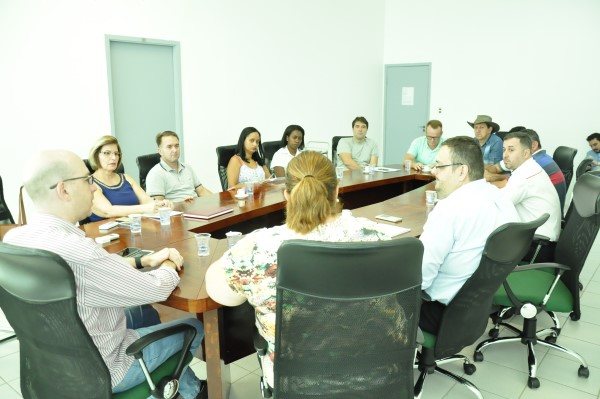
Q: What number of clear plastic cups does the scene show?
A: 9